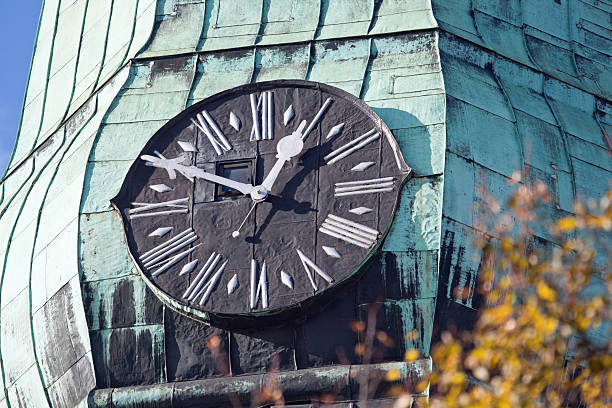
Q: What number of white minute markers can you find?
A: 12